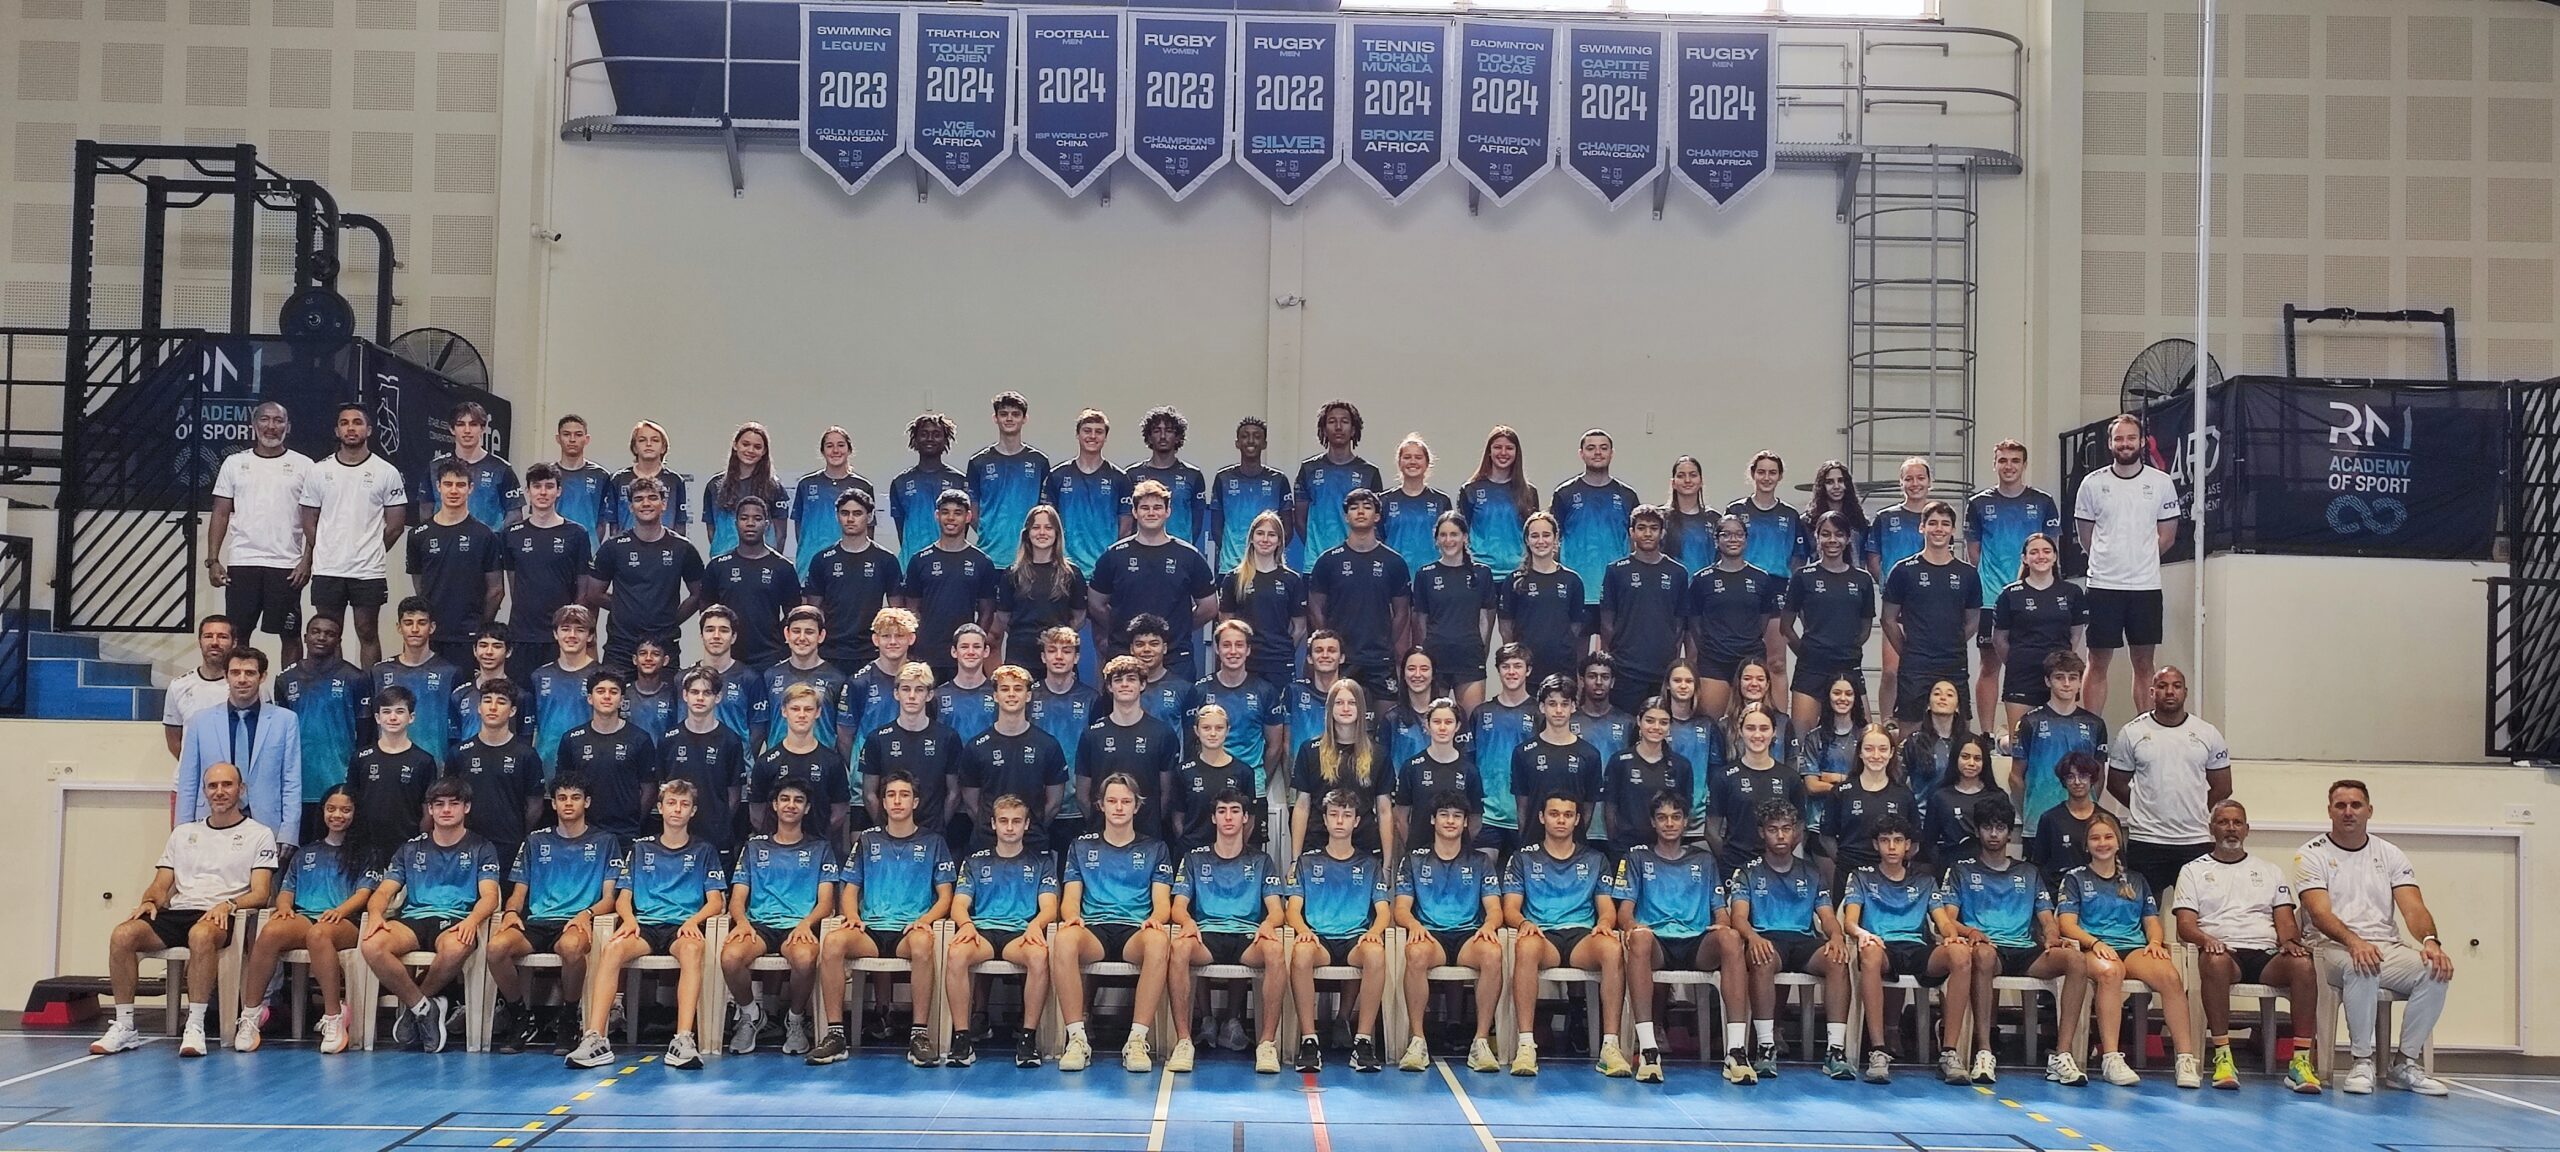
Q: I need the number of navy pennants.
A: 9